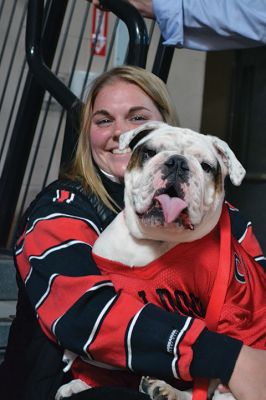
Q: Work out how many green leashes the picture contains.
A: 0